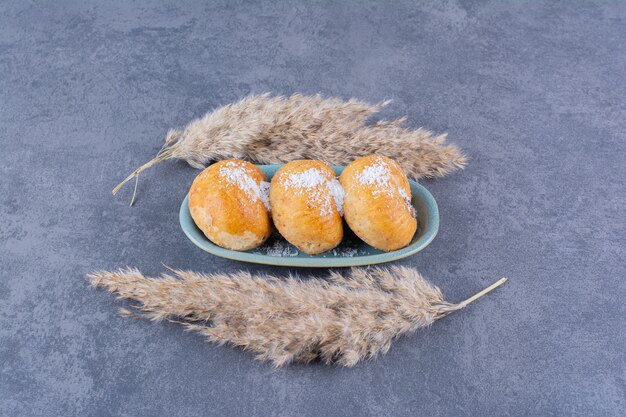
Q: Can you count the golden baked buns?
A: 3